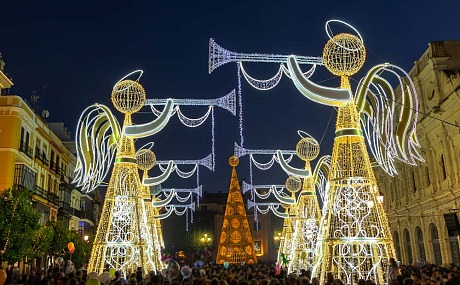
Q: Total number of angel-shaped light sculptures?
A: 8